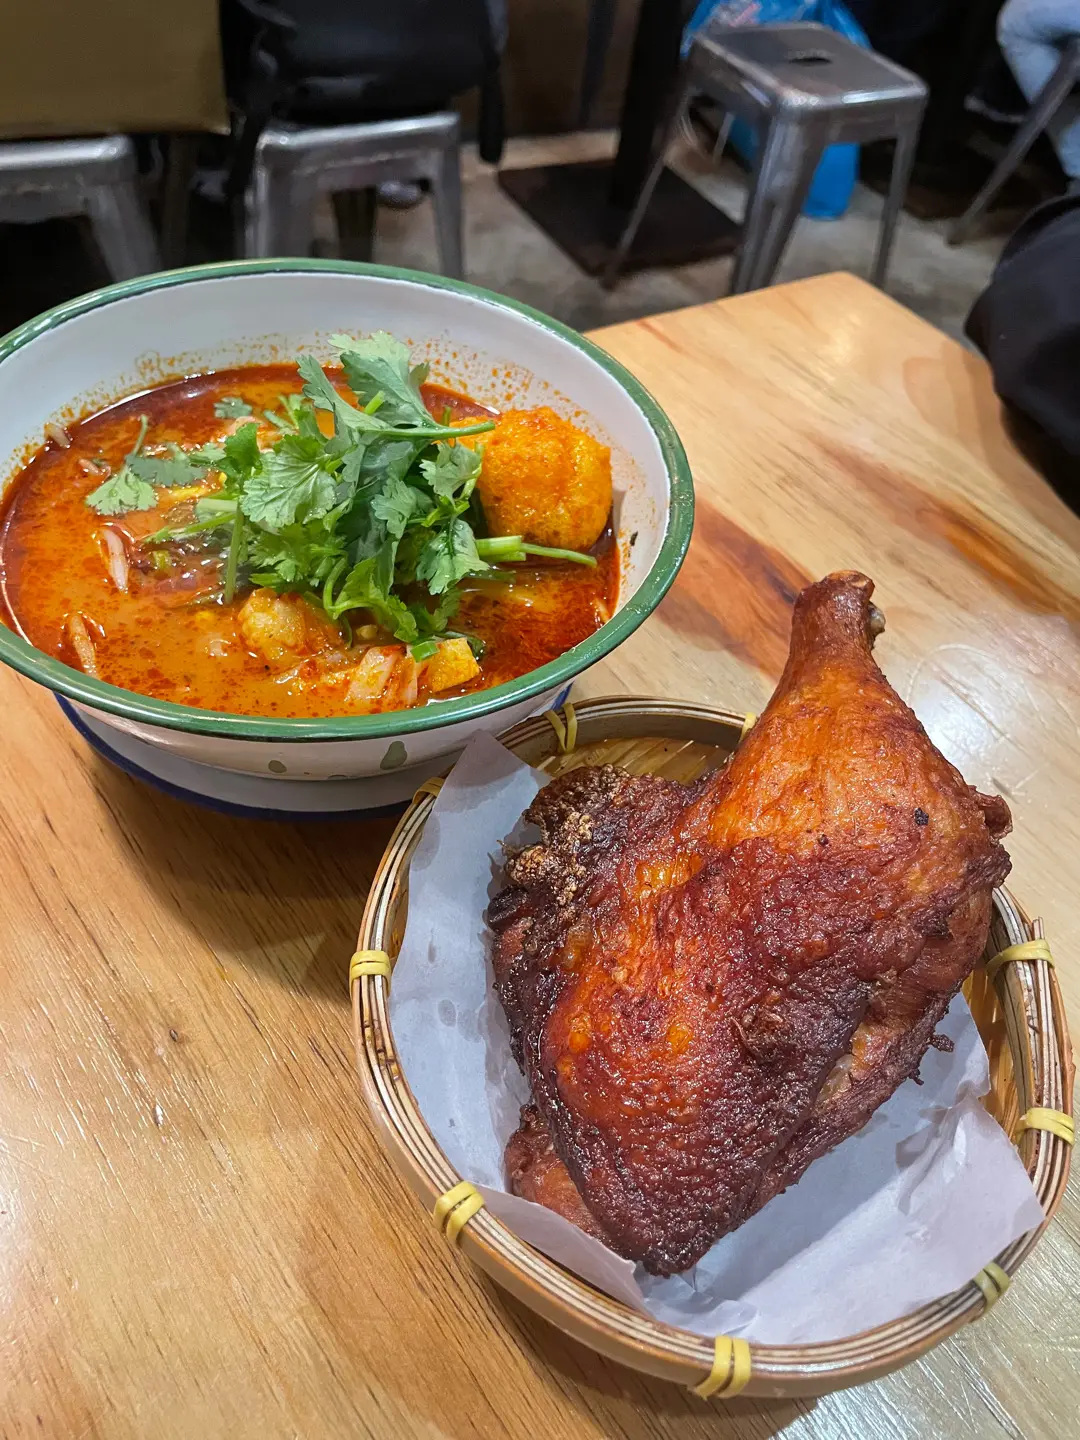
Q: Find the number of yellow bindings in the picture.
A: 9